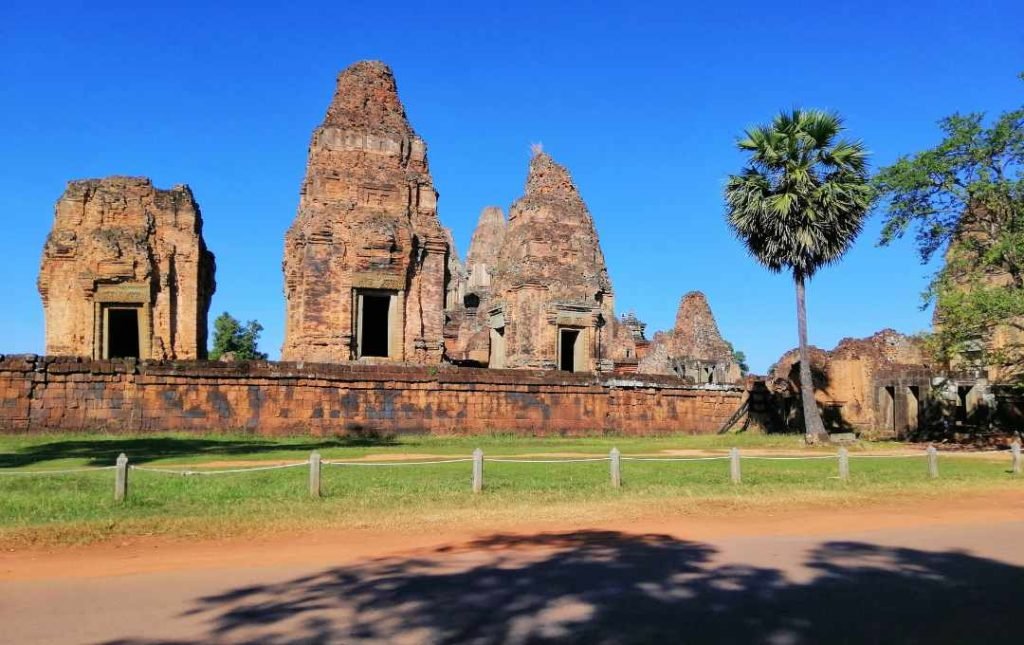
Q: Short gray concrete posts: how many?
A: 8